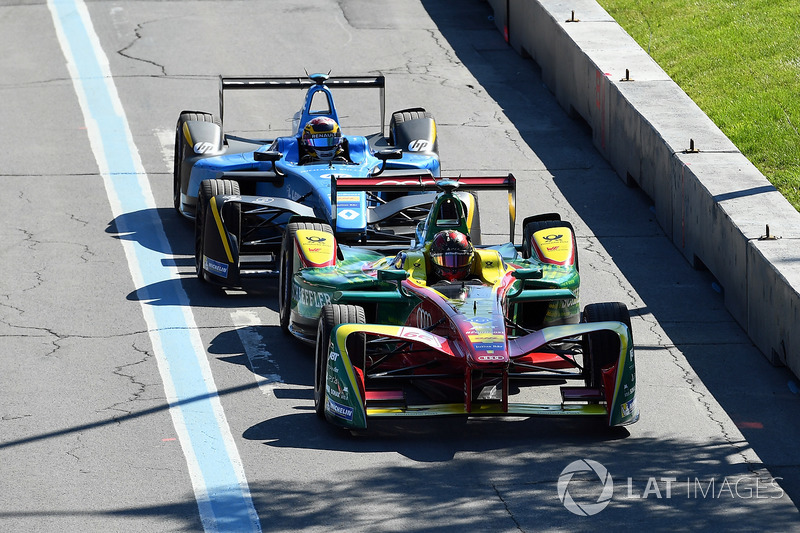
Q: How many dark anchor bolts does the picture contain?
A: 4